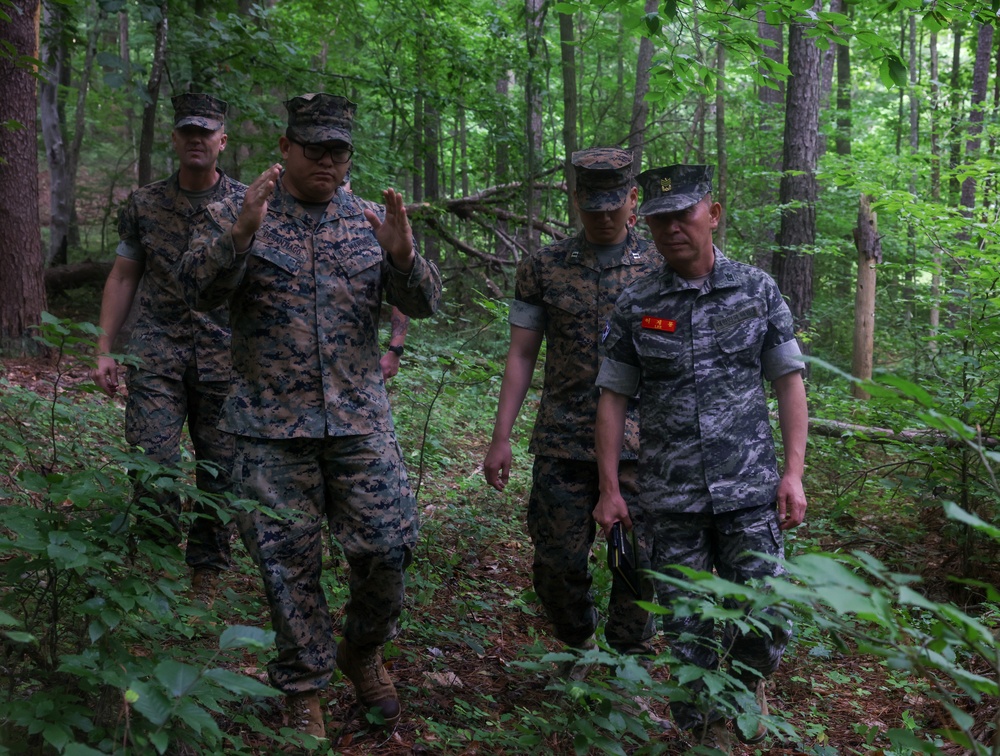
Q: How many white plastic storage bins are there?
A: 0